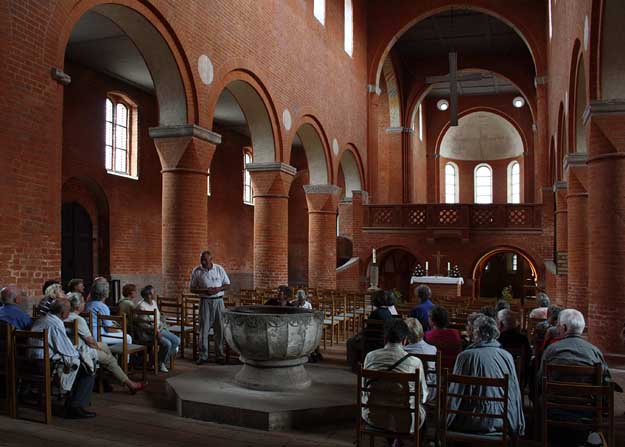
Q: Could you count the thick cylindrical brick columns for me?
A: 6